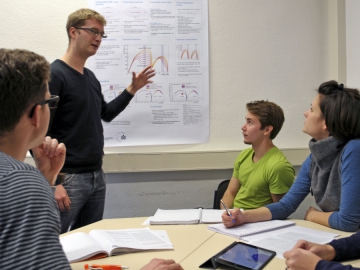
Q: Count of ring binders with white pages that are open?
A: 1